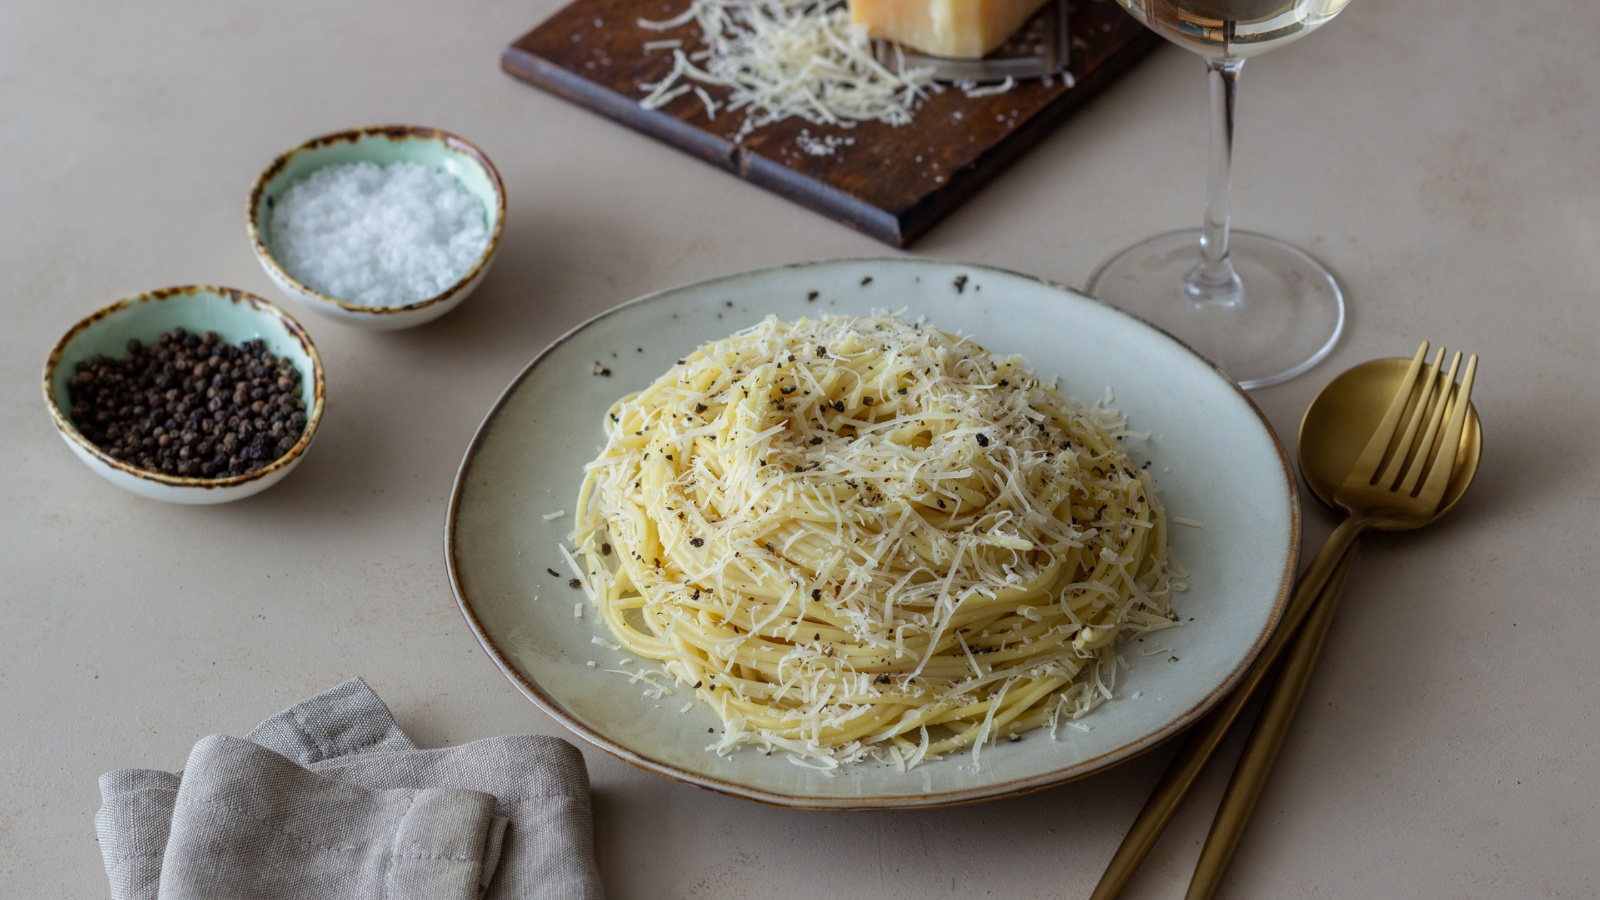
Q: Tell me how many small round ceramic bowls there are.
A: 2